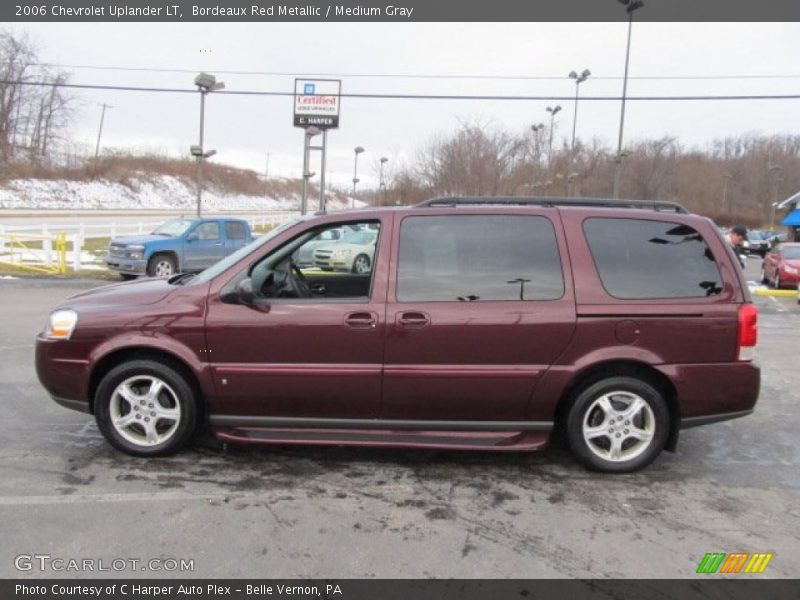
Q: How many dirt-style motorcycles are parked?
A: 0